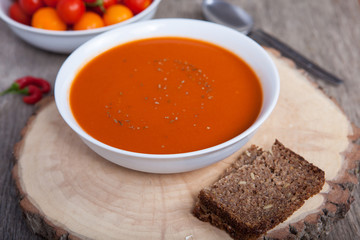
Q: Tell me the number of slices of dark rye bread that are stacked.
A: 2